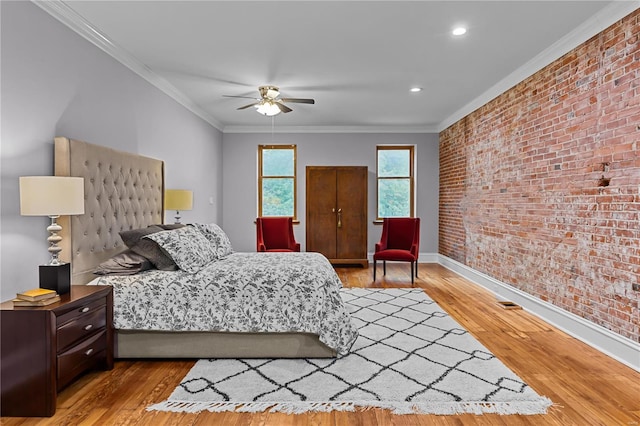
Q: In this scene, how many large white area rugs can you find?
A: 1